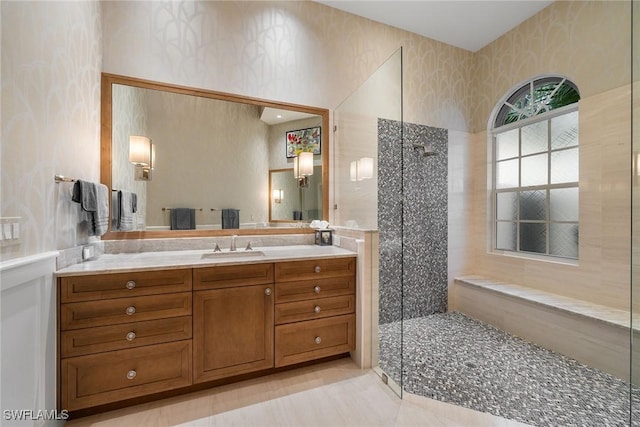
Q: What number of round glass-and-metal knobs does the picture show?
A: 9